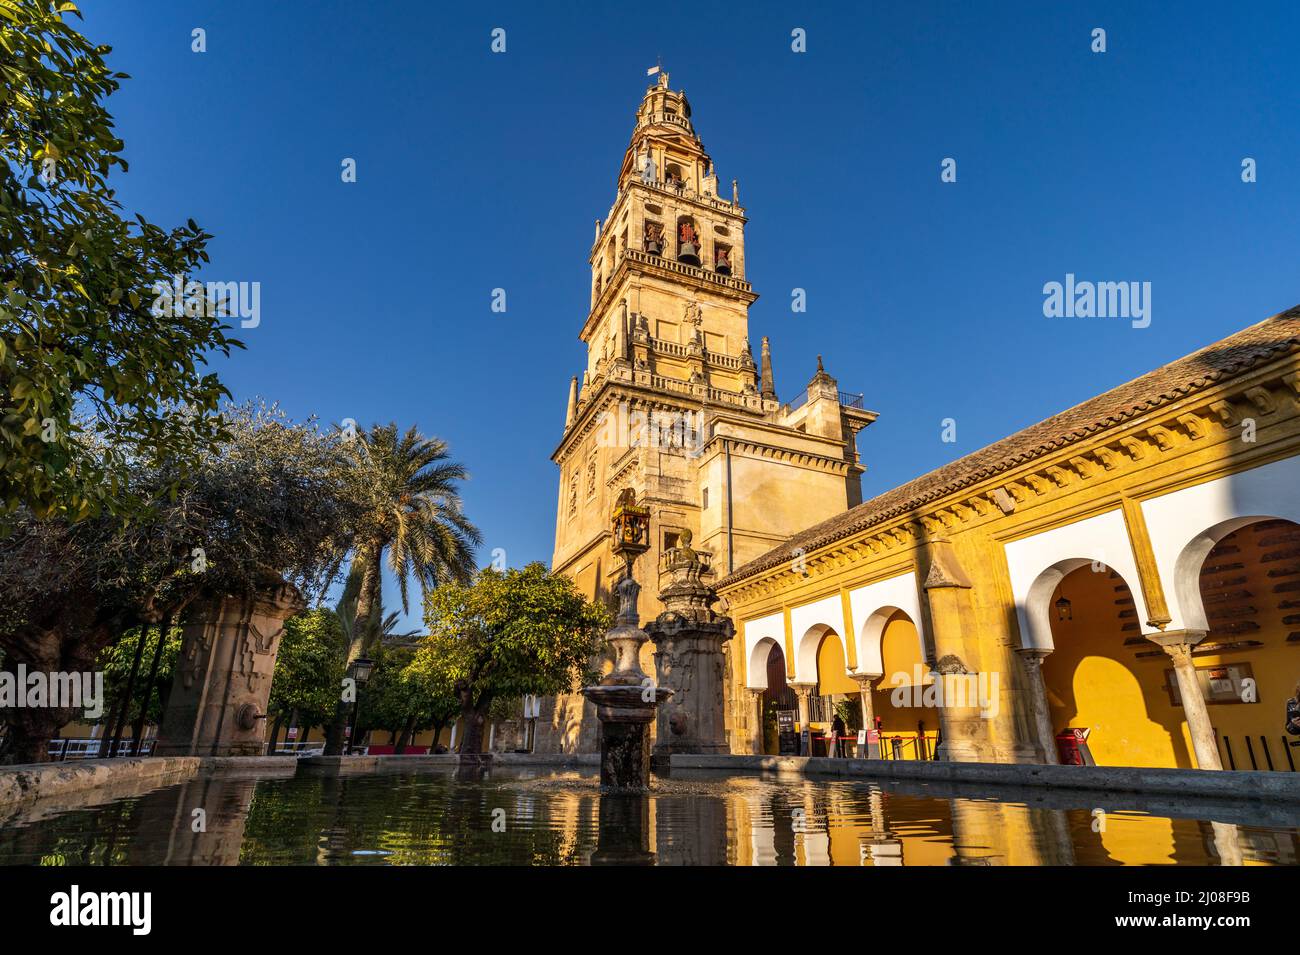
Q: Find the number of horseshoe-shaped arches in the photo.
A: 5